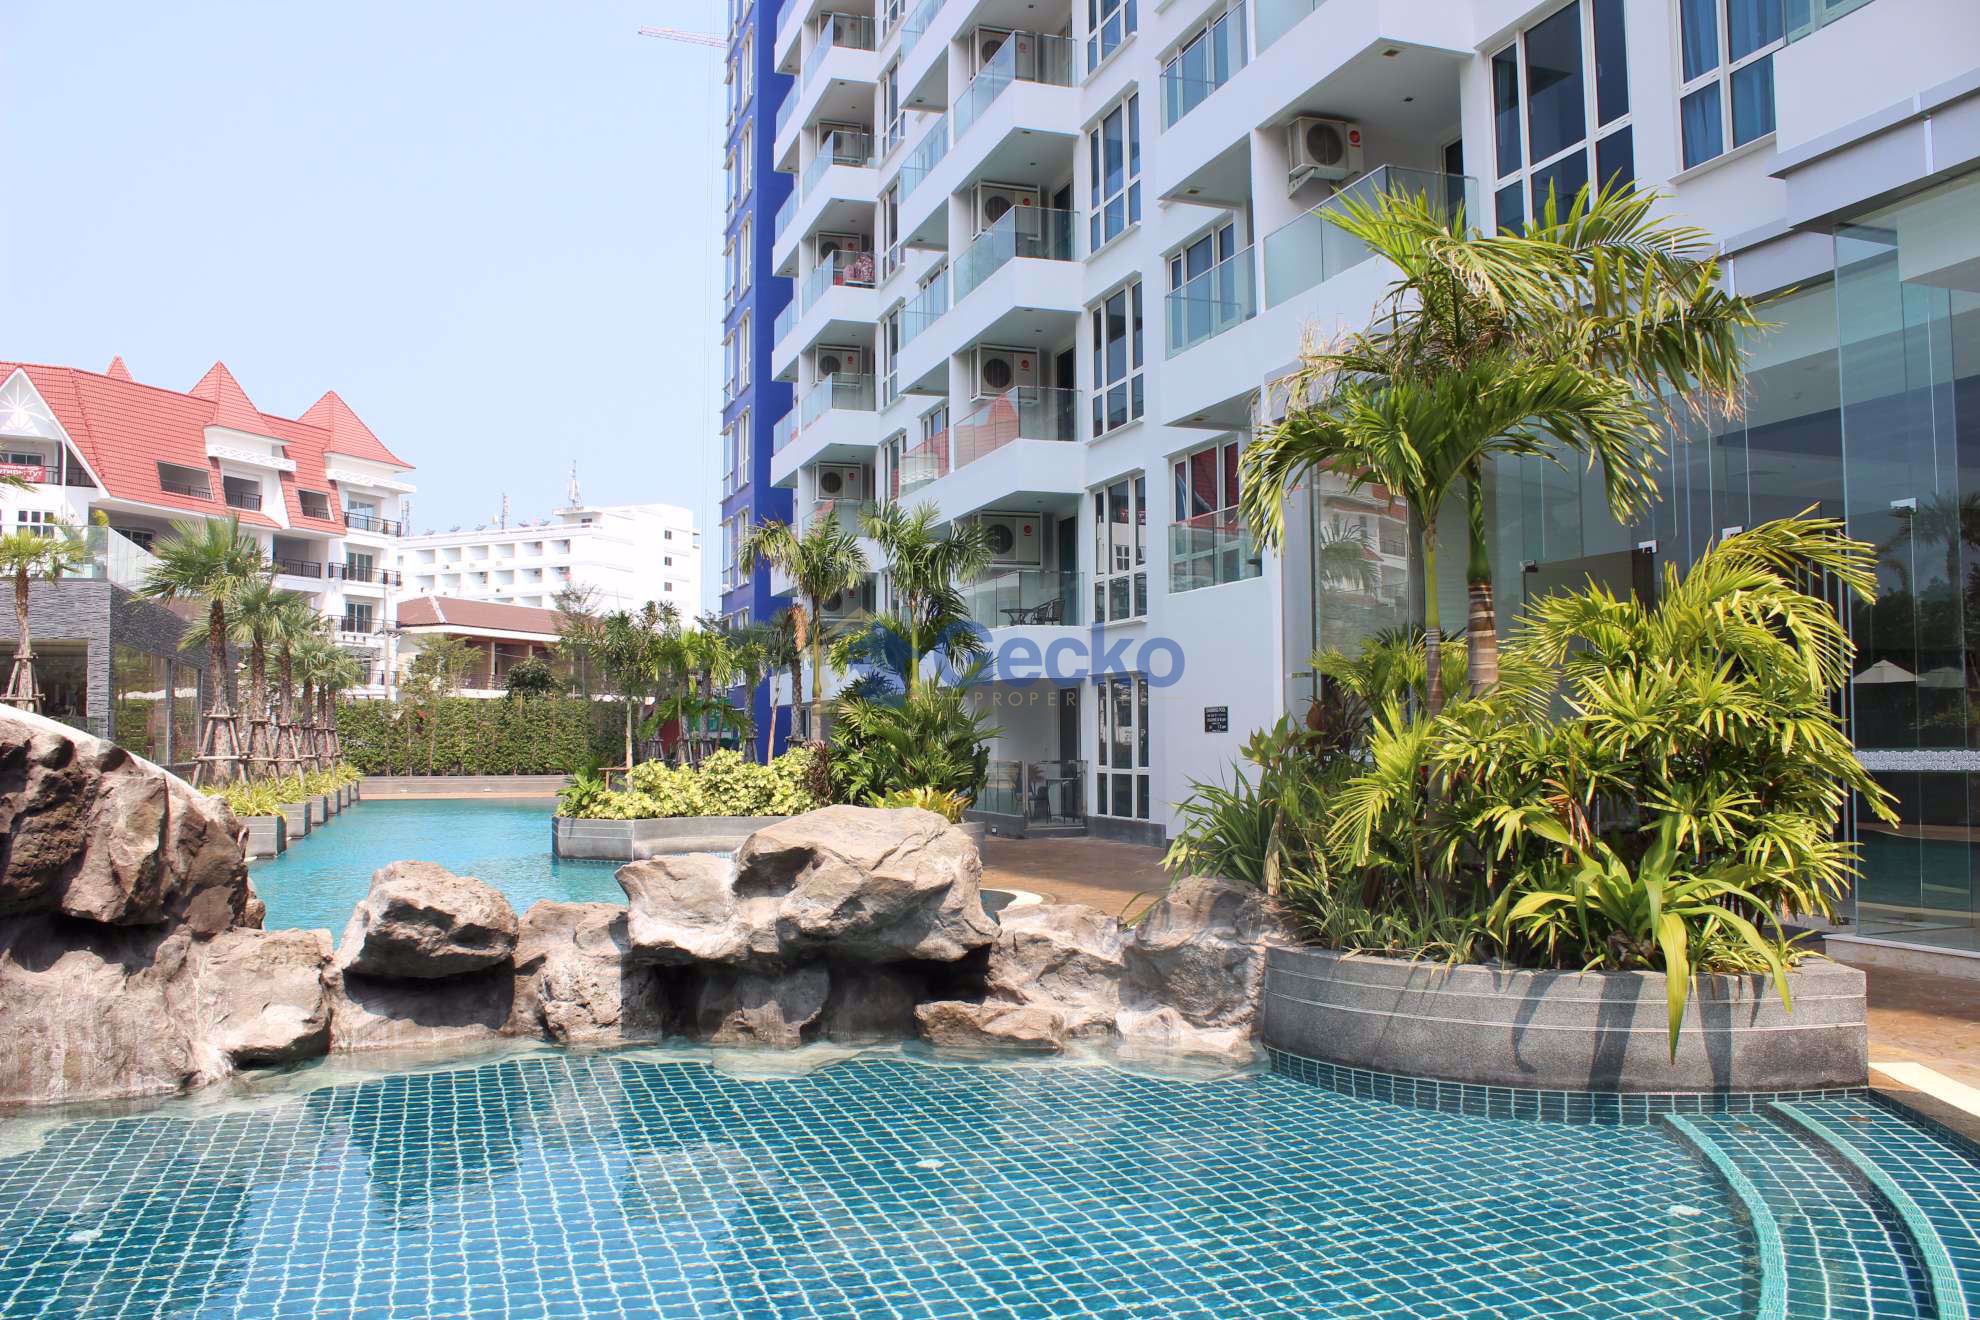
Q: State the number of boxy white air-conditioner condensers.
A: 11